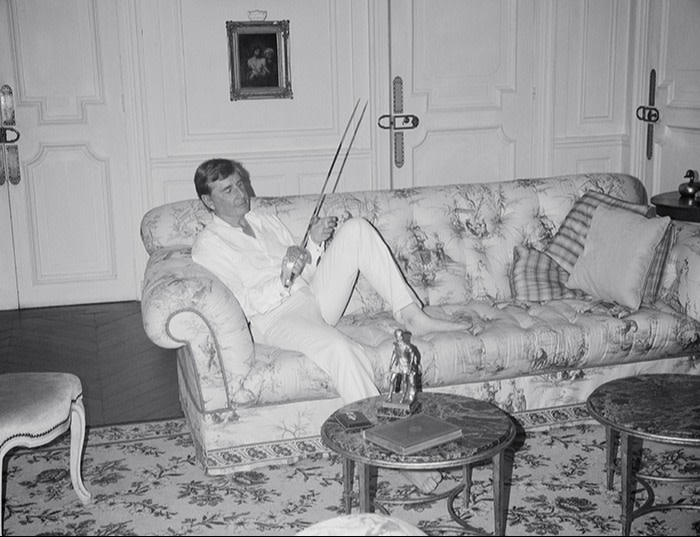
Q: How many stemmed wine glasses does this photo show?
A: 0